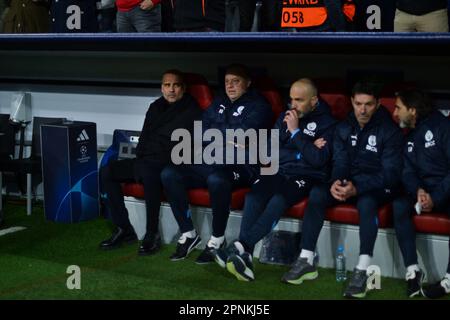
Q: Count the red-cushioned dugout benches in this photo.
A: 1